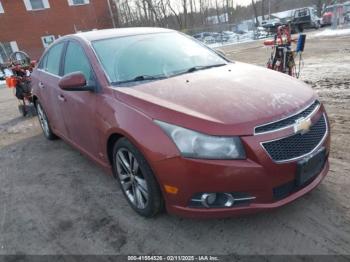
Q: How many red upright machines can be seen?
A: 2